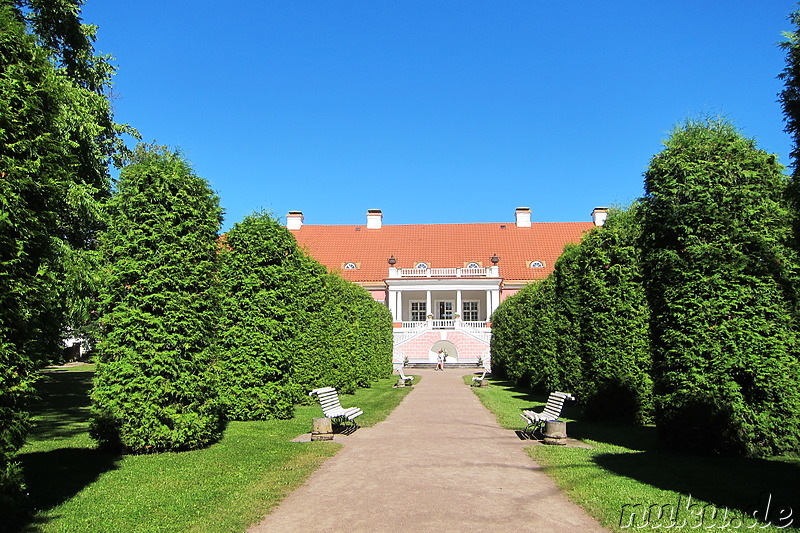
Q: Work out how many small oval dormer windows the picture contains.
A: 4